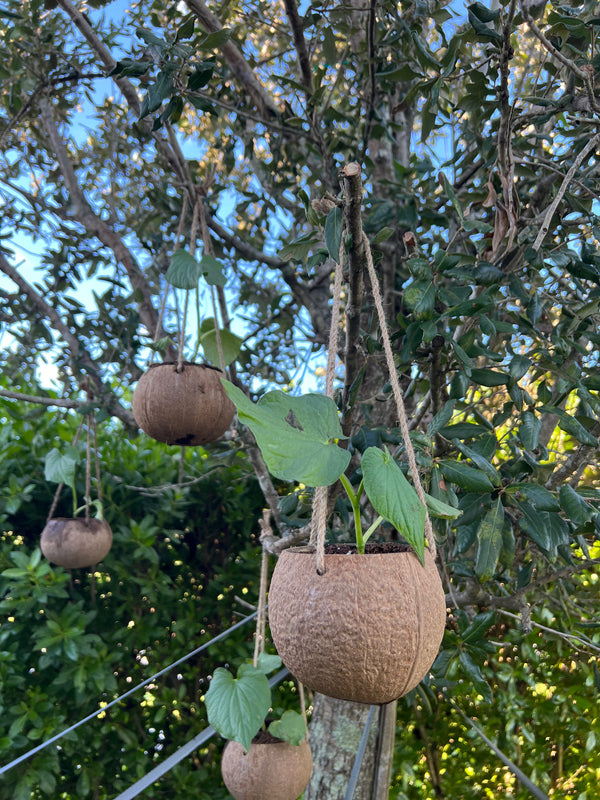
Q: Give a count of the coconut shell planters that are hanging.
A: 4